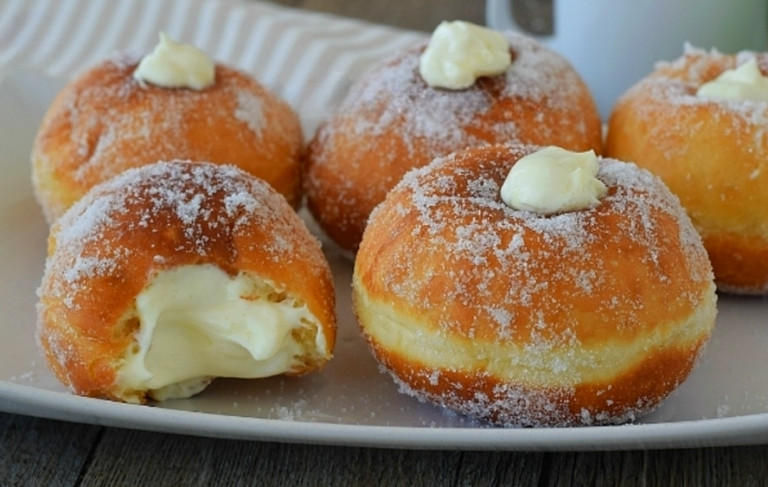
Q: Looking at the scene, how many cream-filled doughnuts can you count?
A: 5